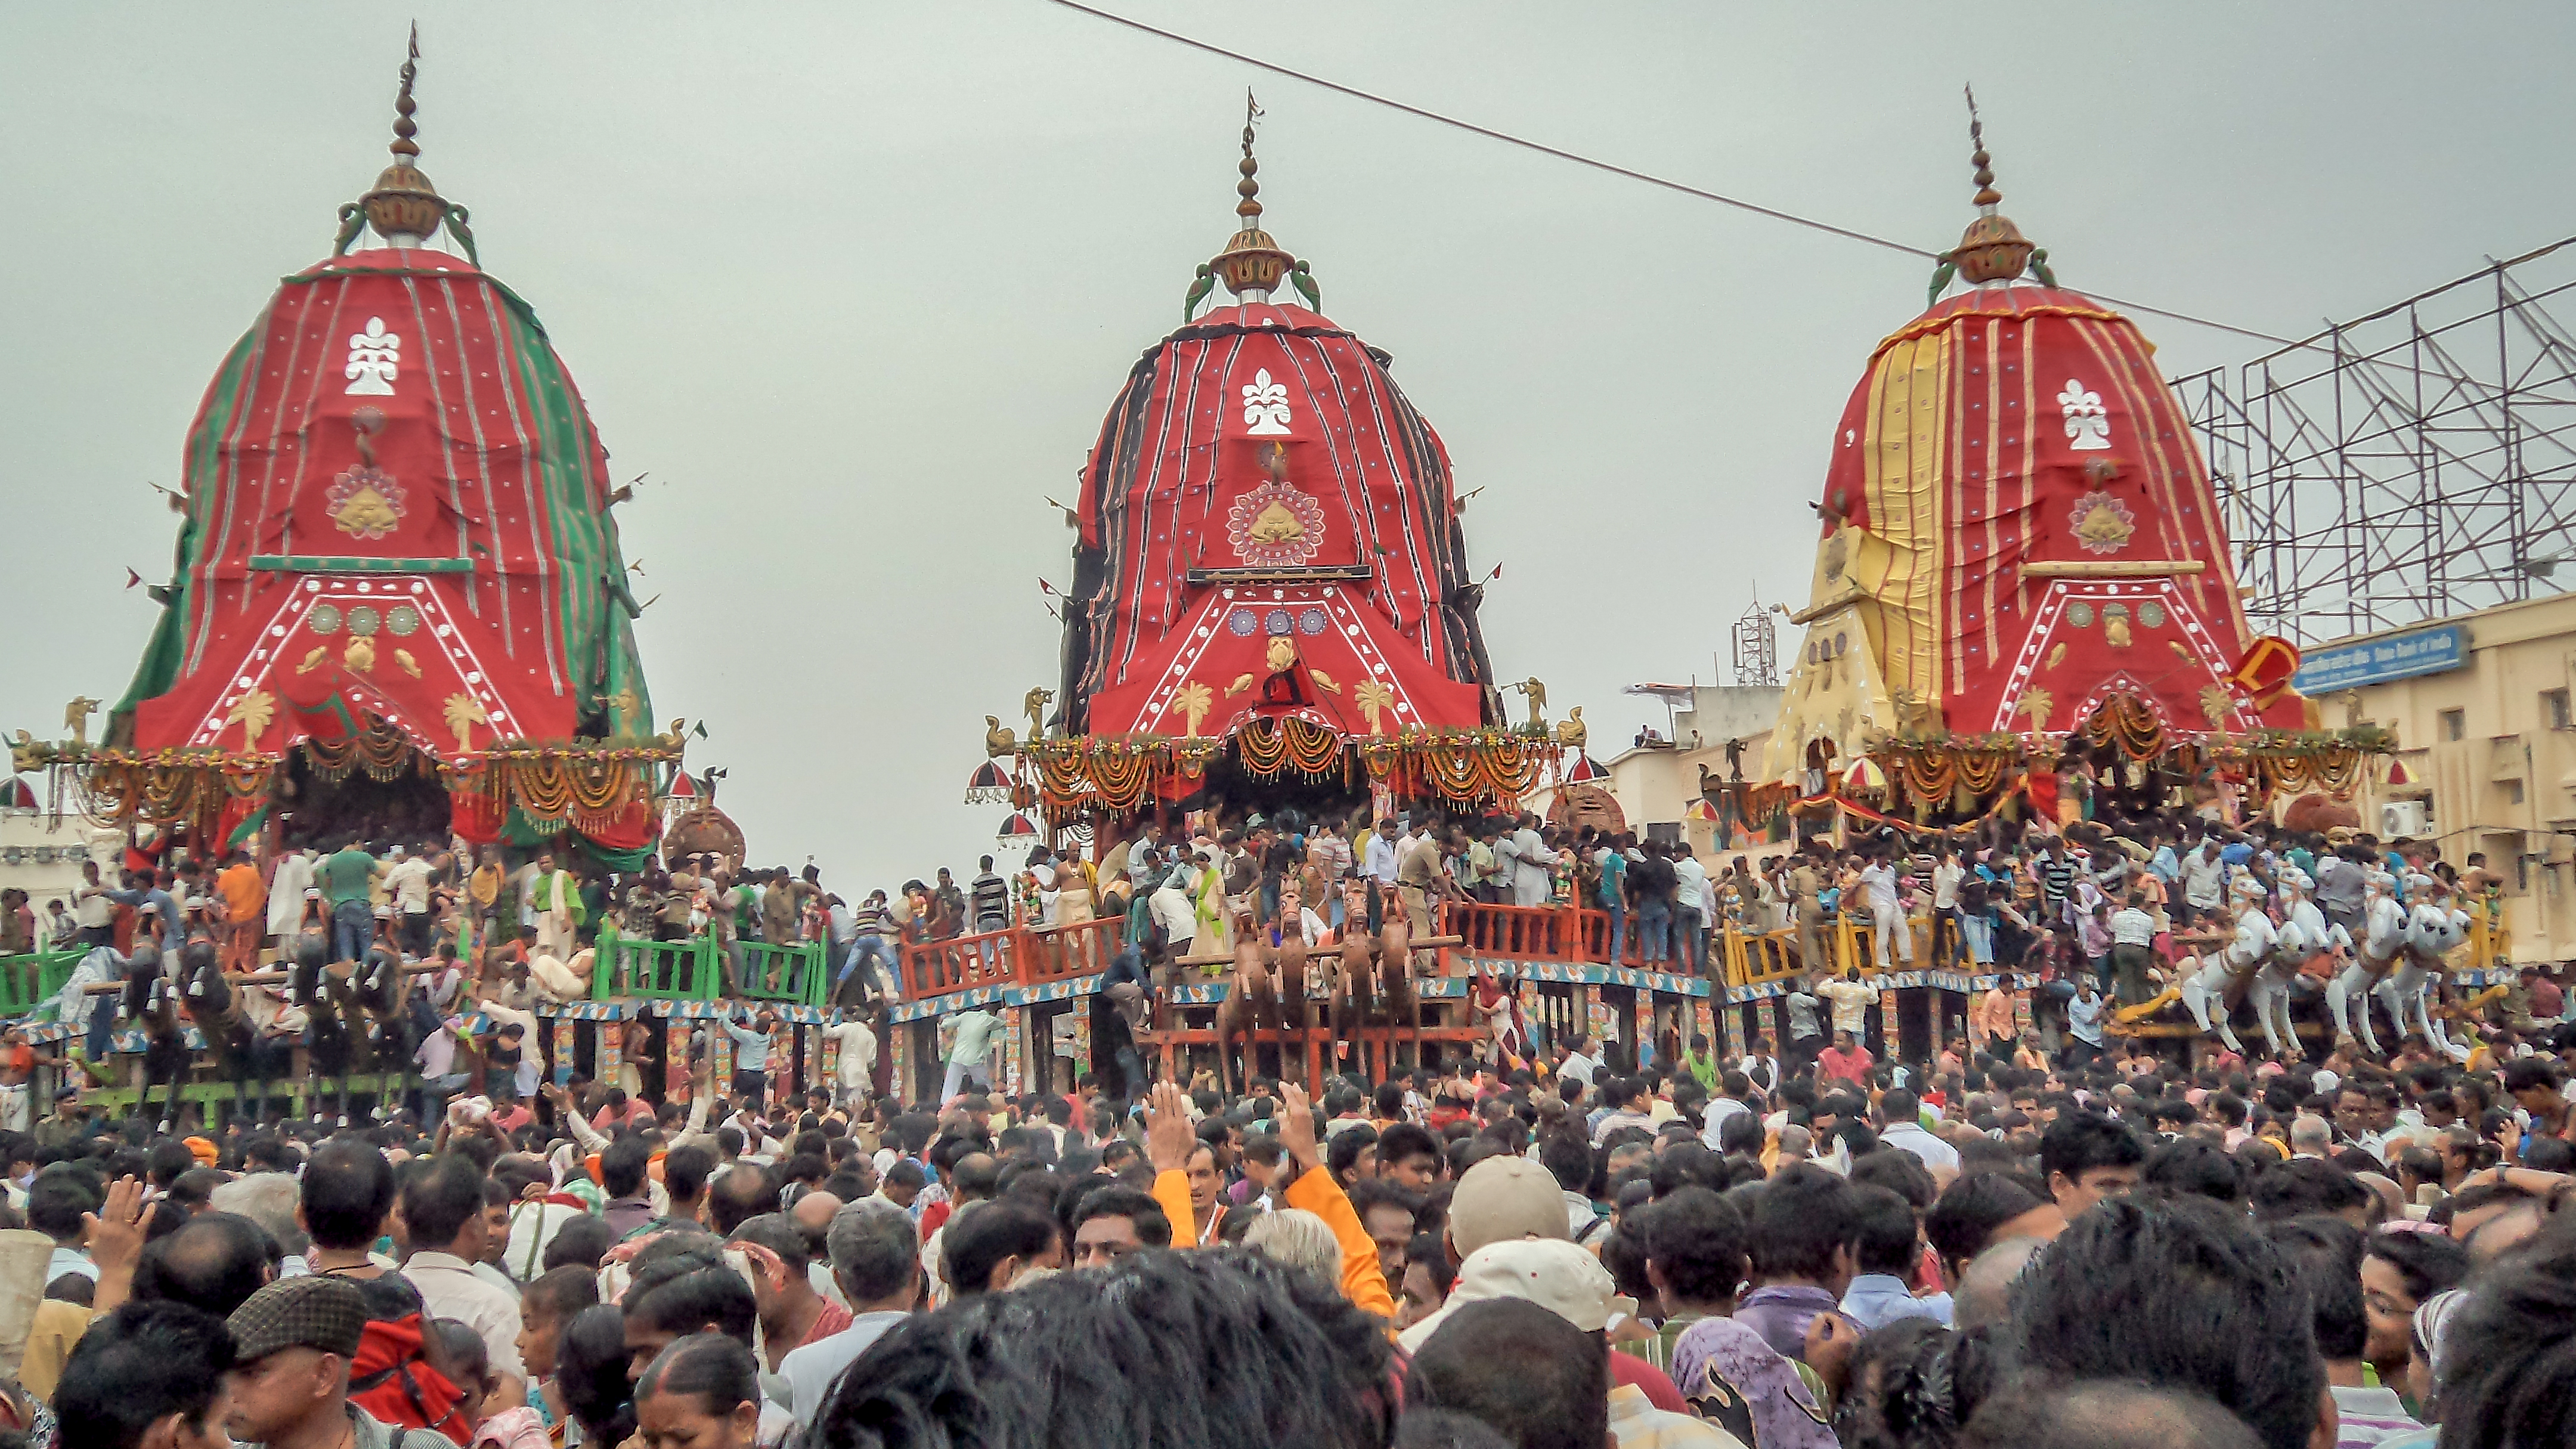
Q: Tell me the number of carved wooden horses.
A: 12